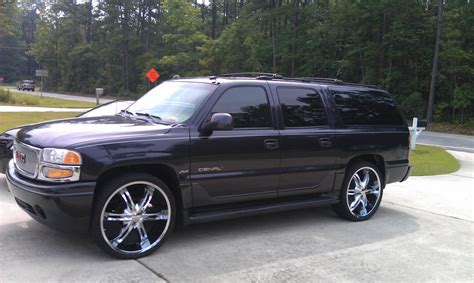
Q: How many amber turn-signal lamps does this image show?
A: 2